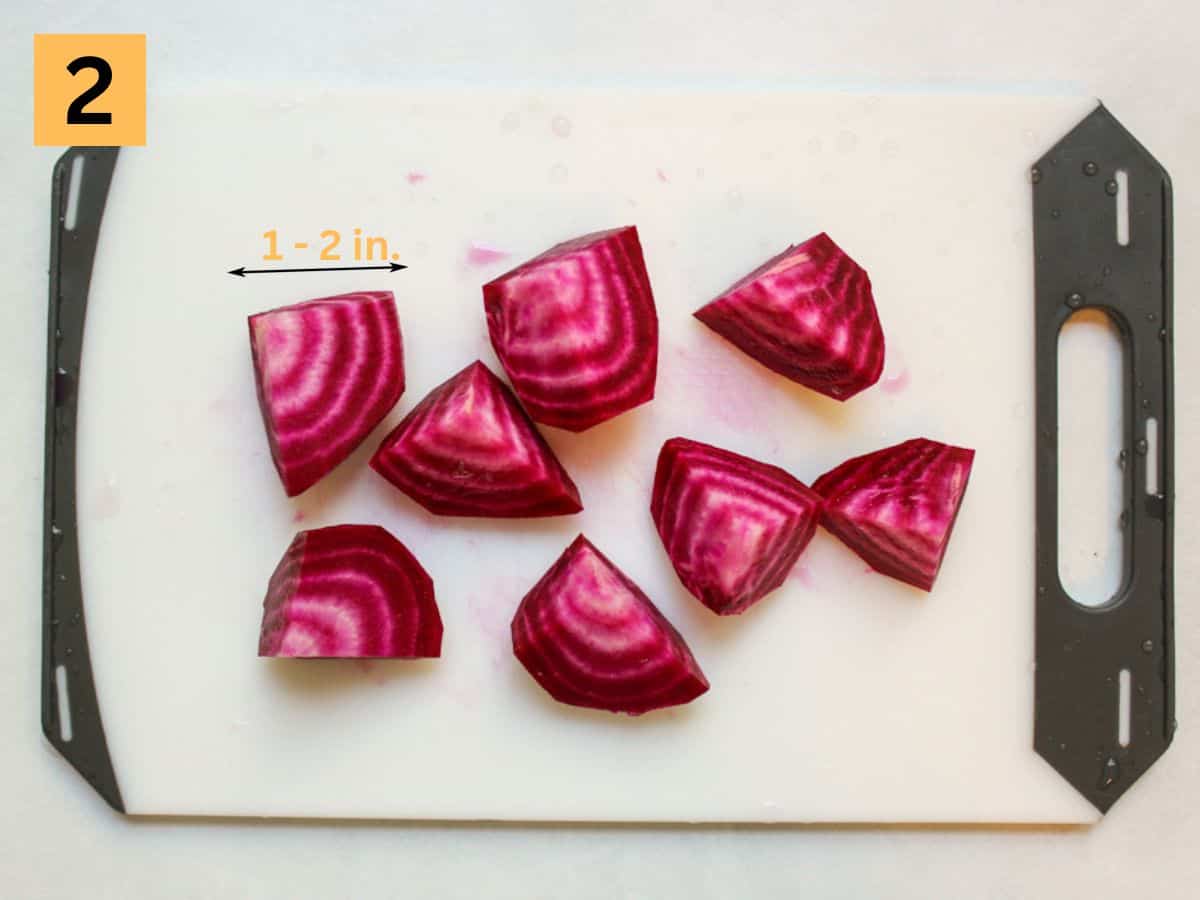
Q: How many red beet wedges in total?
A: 8